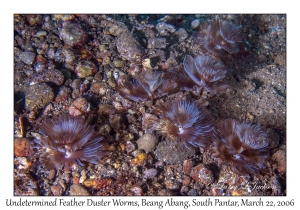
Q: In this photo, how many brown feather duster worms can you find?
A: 6